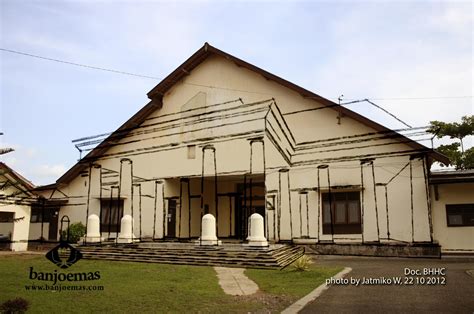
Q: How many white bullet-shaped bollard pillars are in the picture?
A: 4